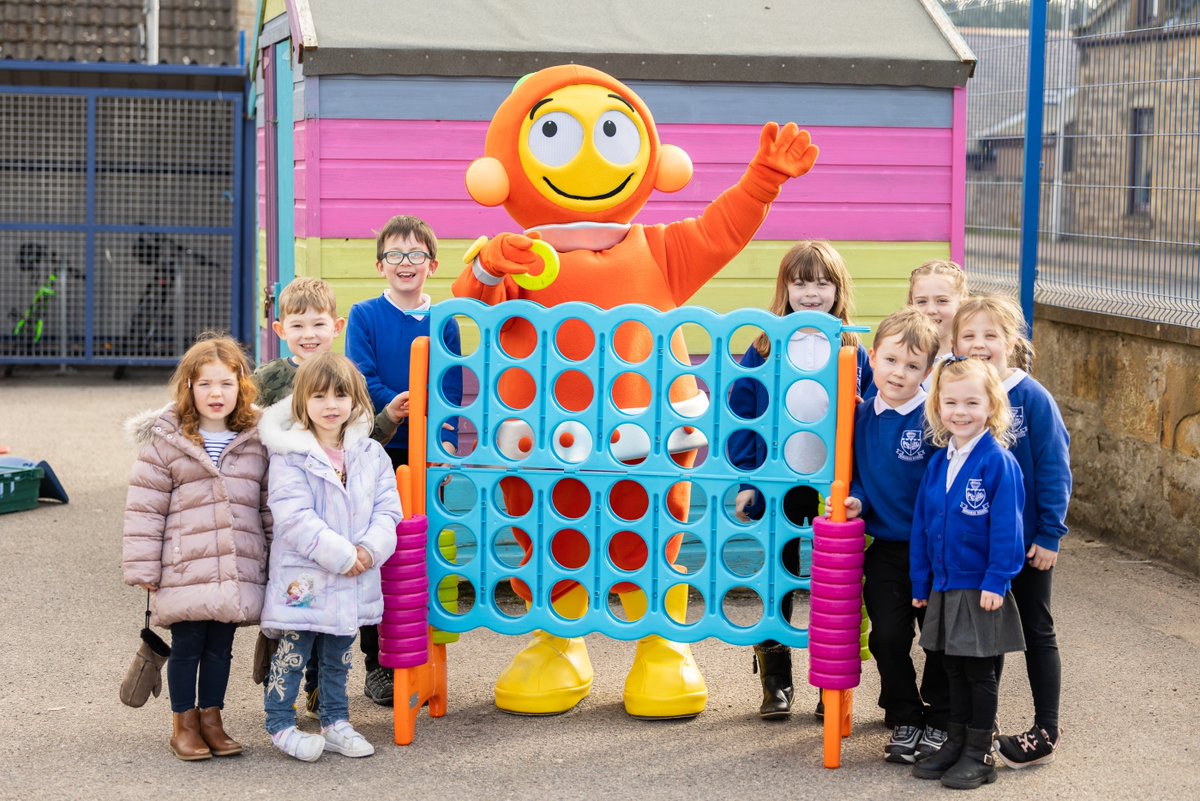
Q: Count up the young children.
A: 9